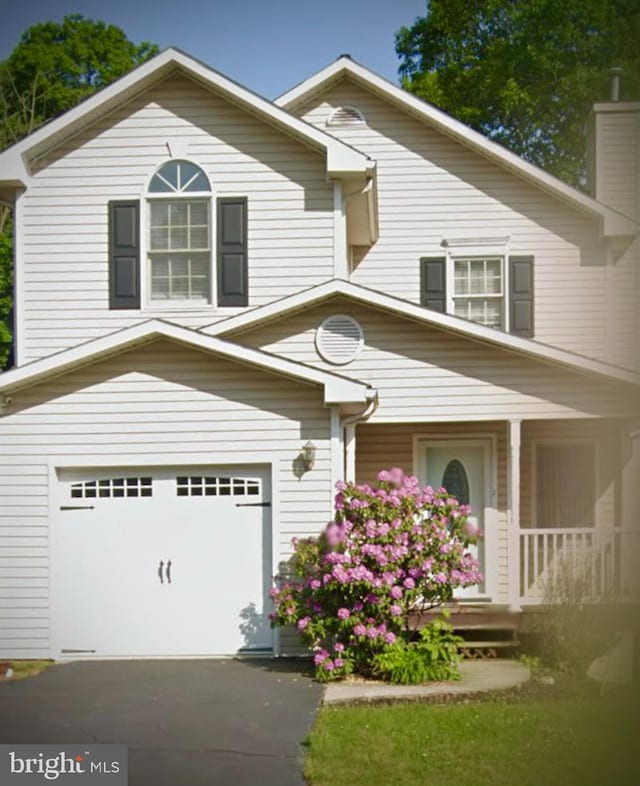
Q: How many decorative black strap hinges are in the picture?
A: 4